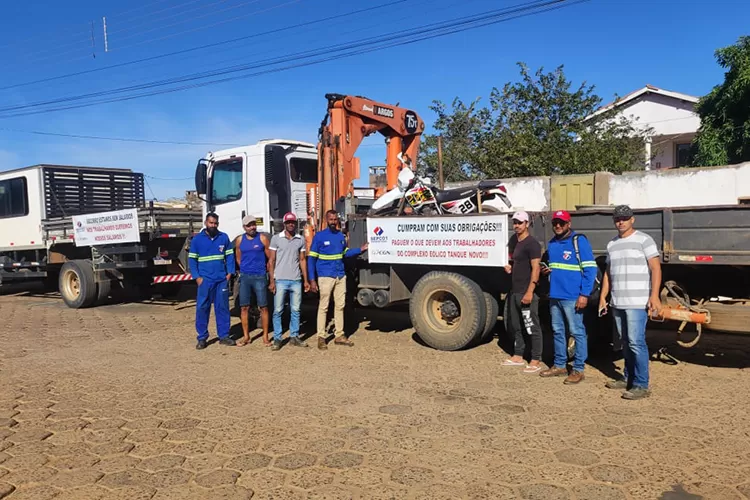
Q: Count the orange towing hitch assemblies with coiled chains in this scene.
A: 1